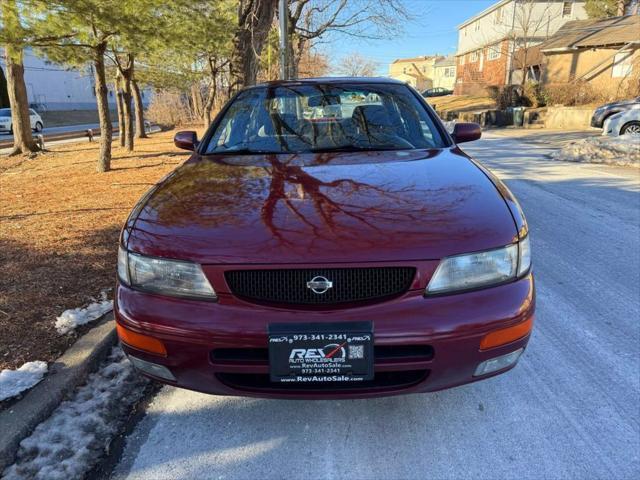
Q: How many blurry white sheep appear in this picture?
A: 0